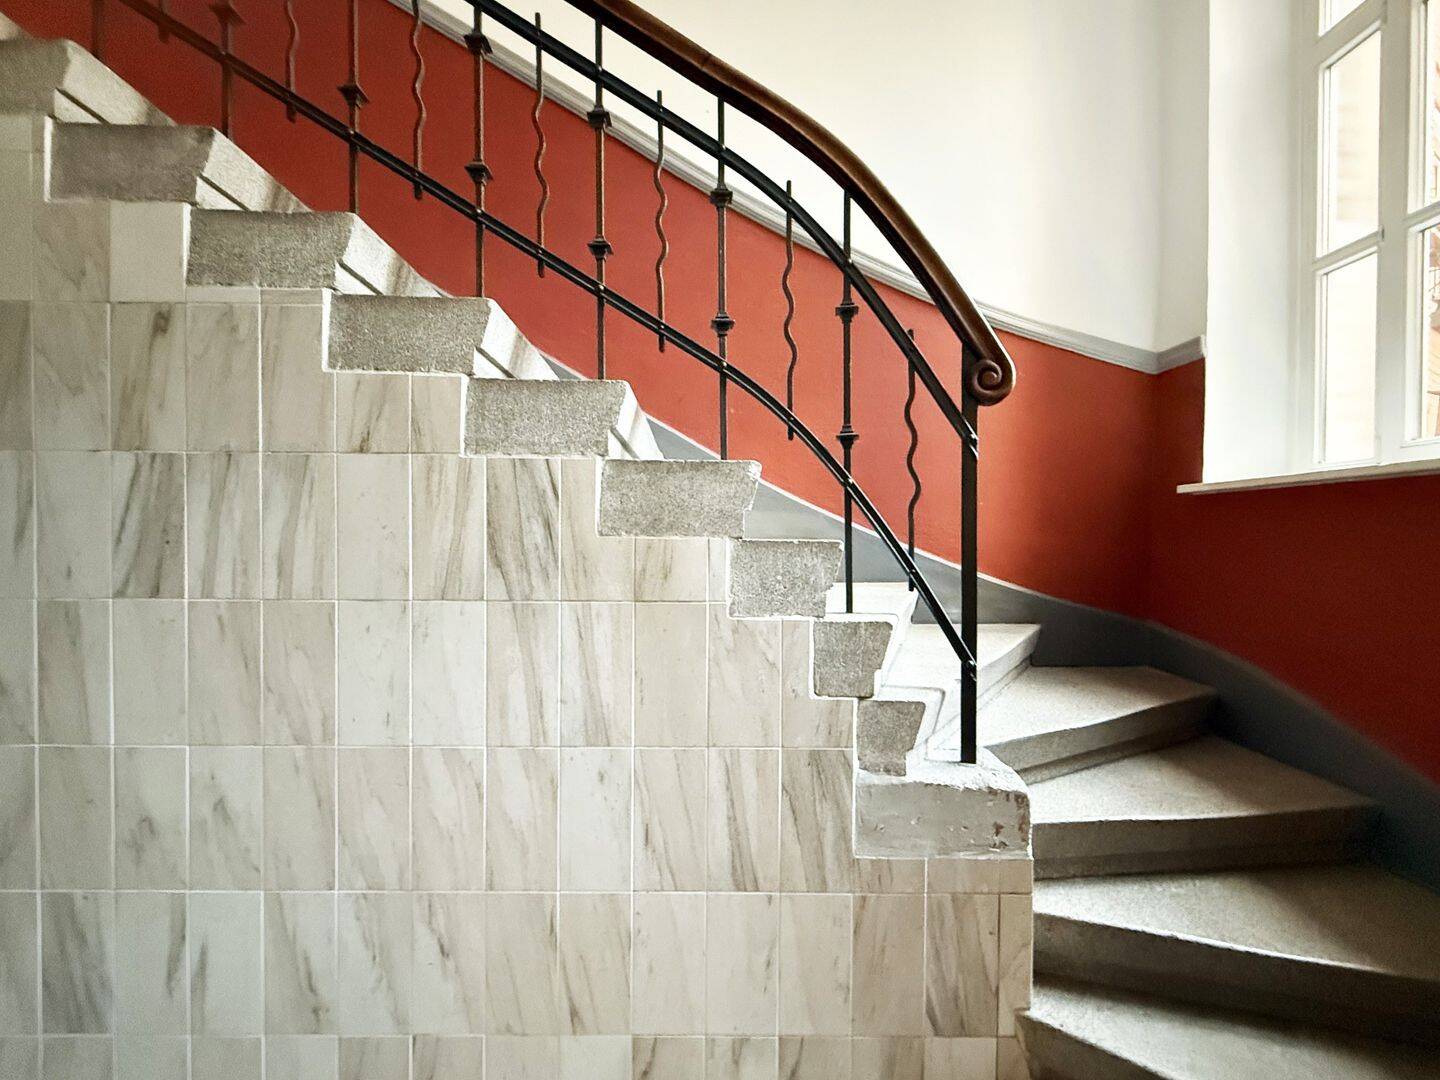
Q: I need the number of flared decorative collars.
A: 10